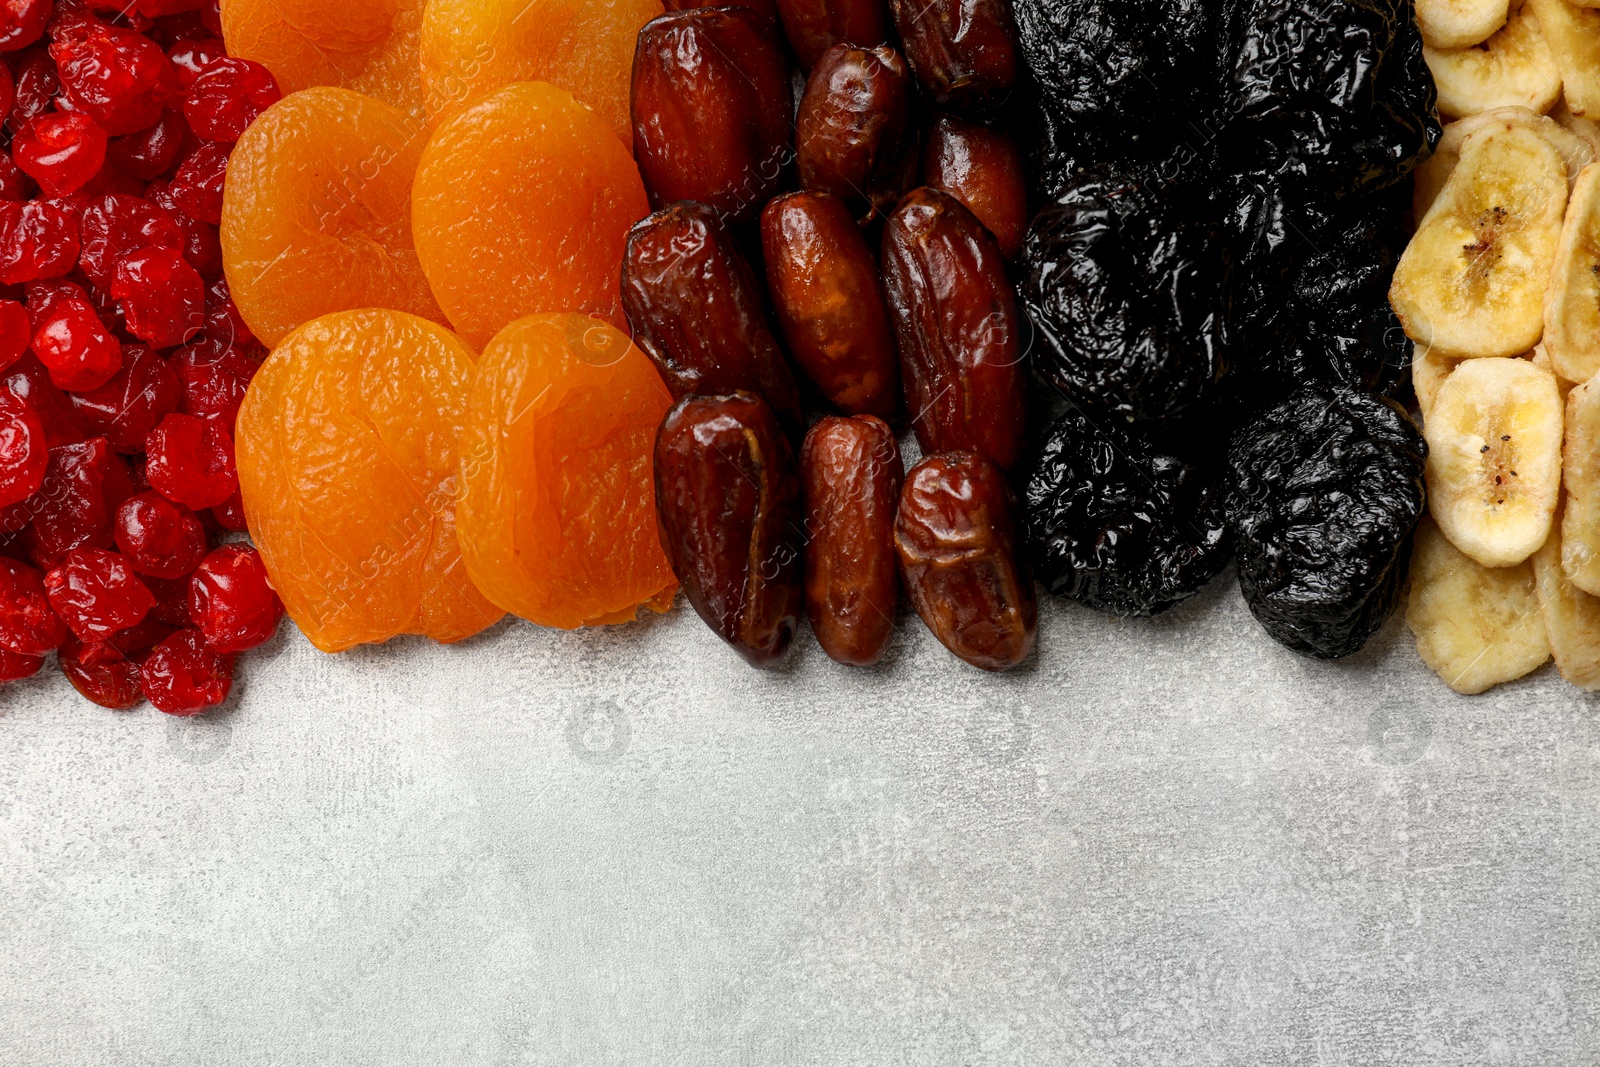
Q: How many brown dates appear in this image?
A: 12